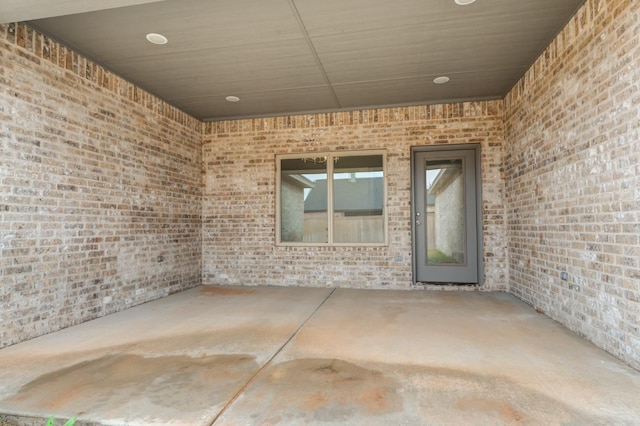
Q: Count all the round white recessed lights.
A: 4